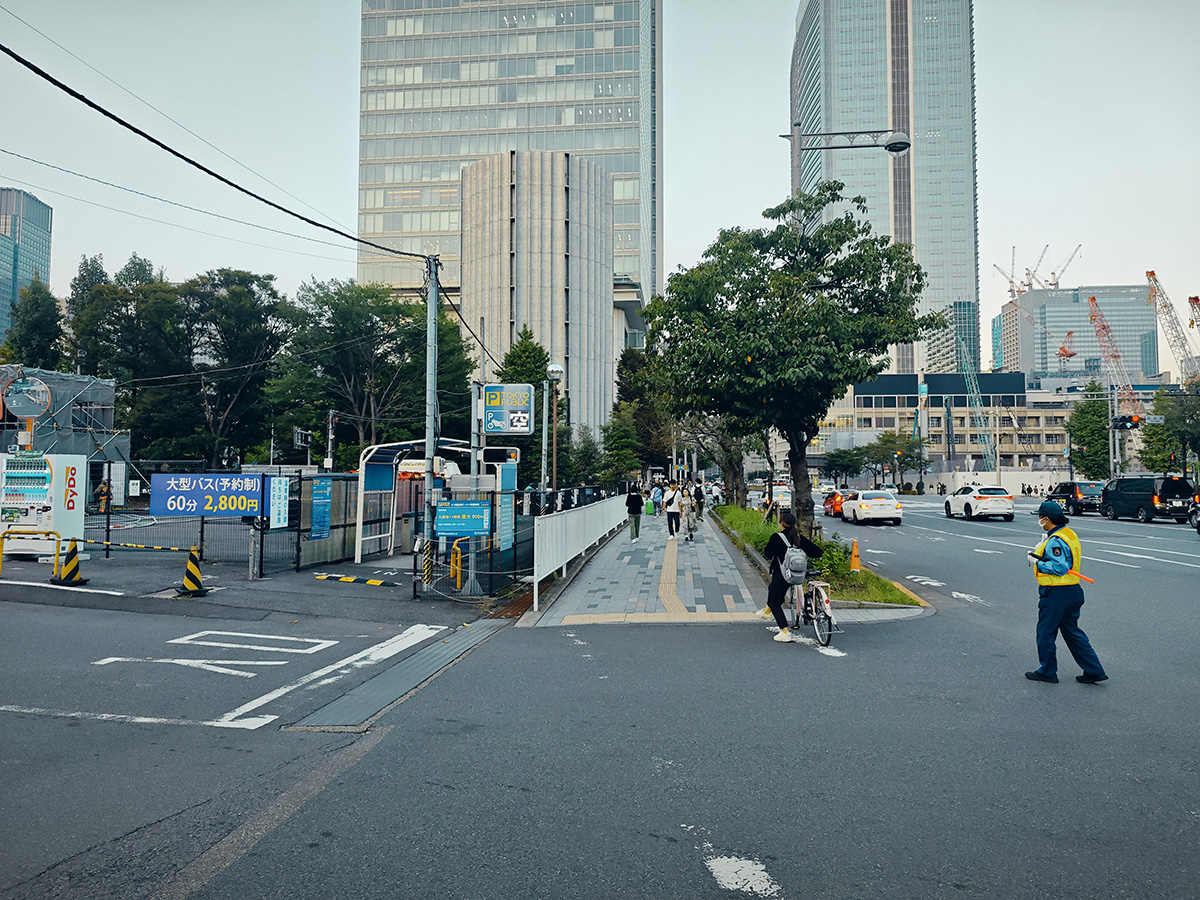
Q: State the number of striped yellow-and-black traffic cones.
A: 2